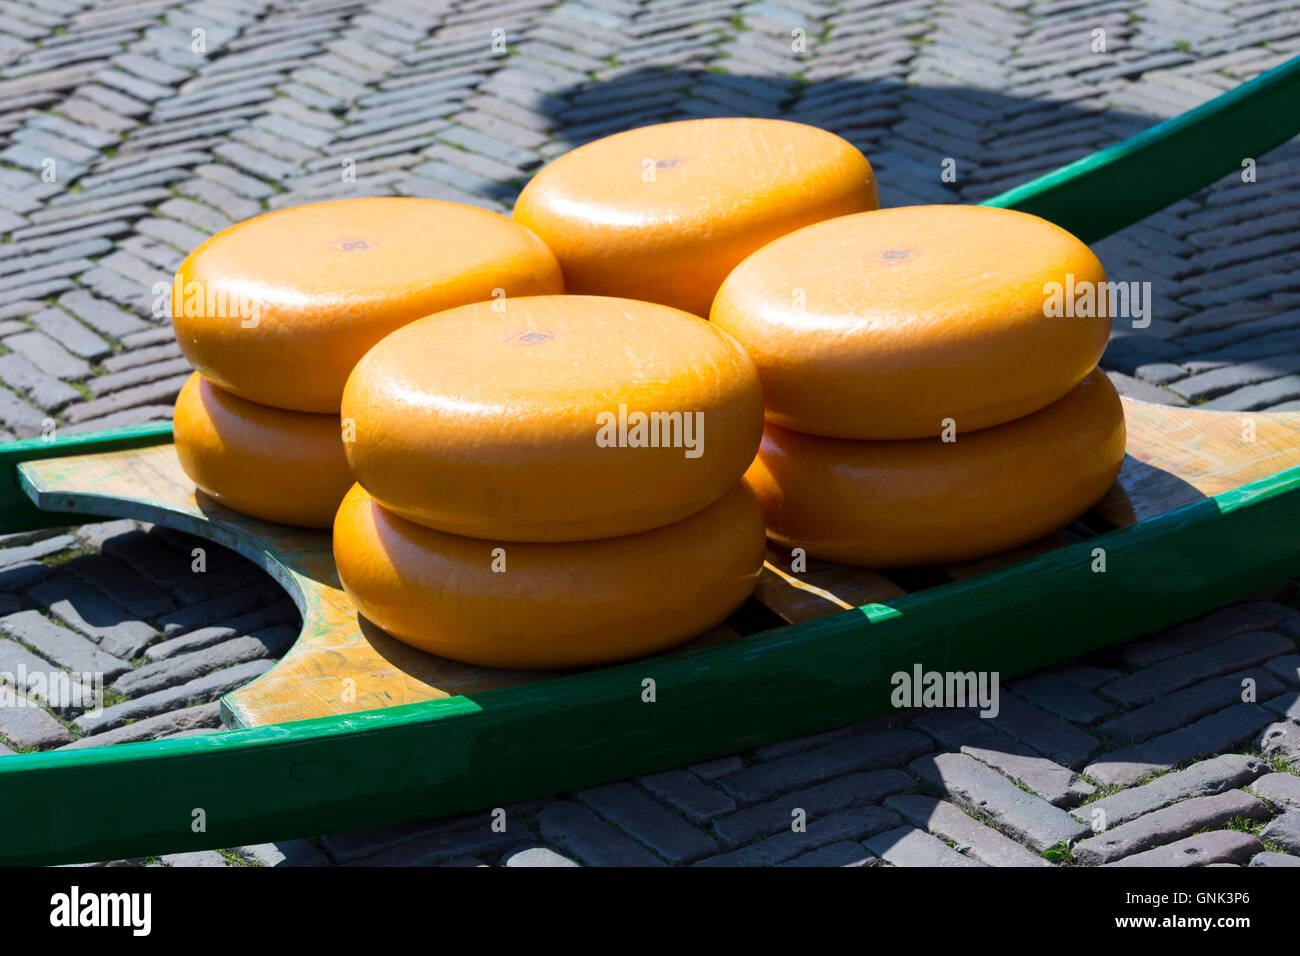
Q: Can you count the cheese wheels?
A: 7